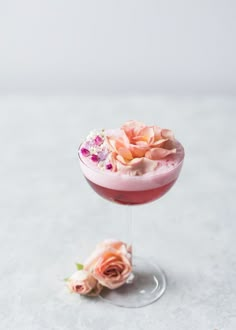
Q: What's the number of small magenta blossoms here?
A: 4